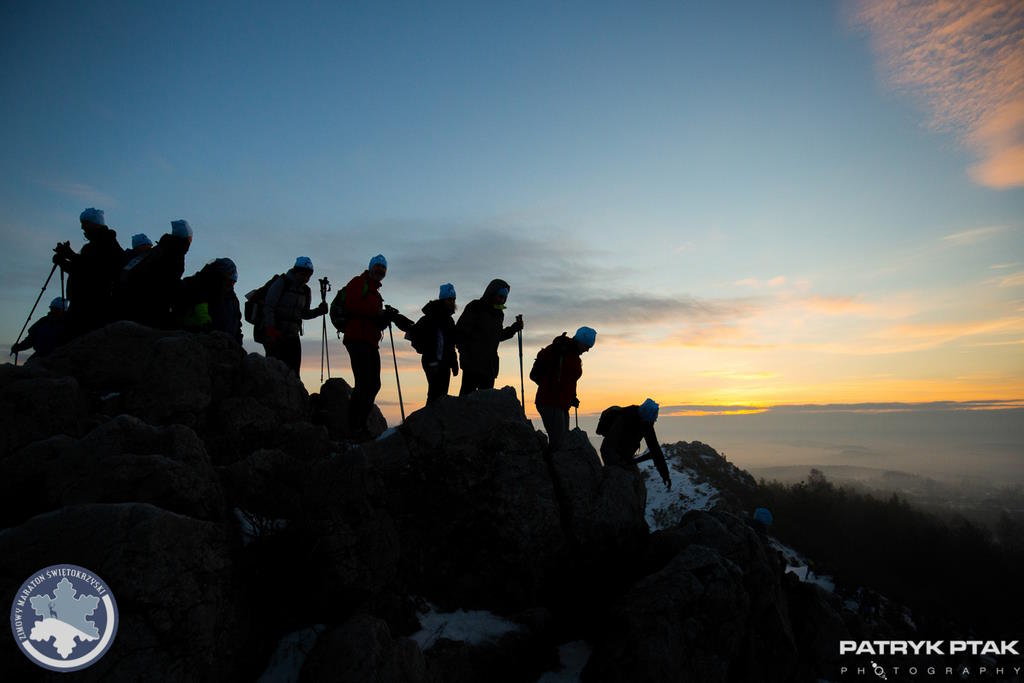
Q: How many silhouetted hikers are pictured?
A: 12